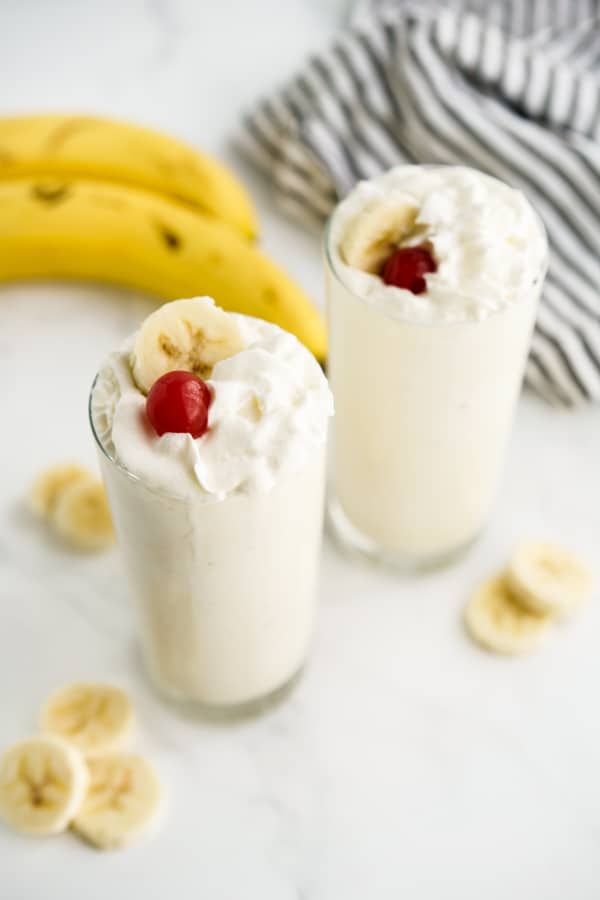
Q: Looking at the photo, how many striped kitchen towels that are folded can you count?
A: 1